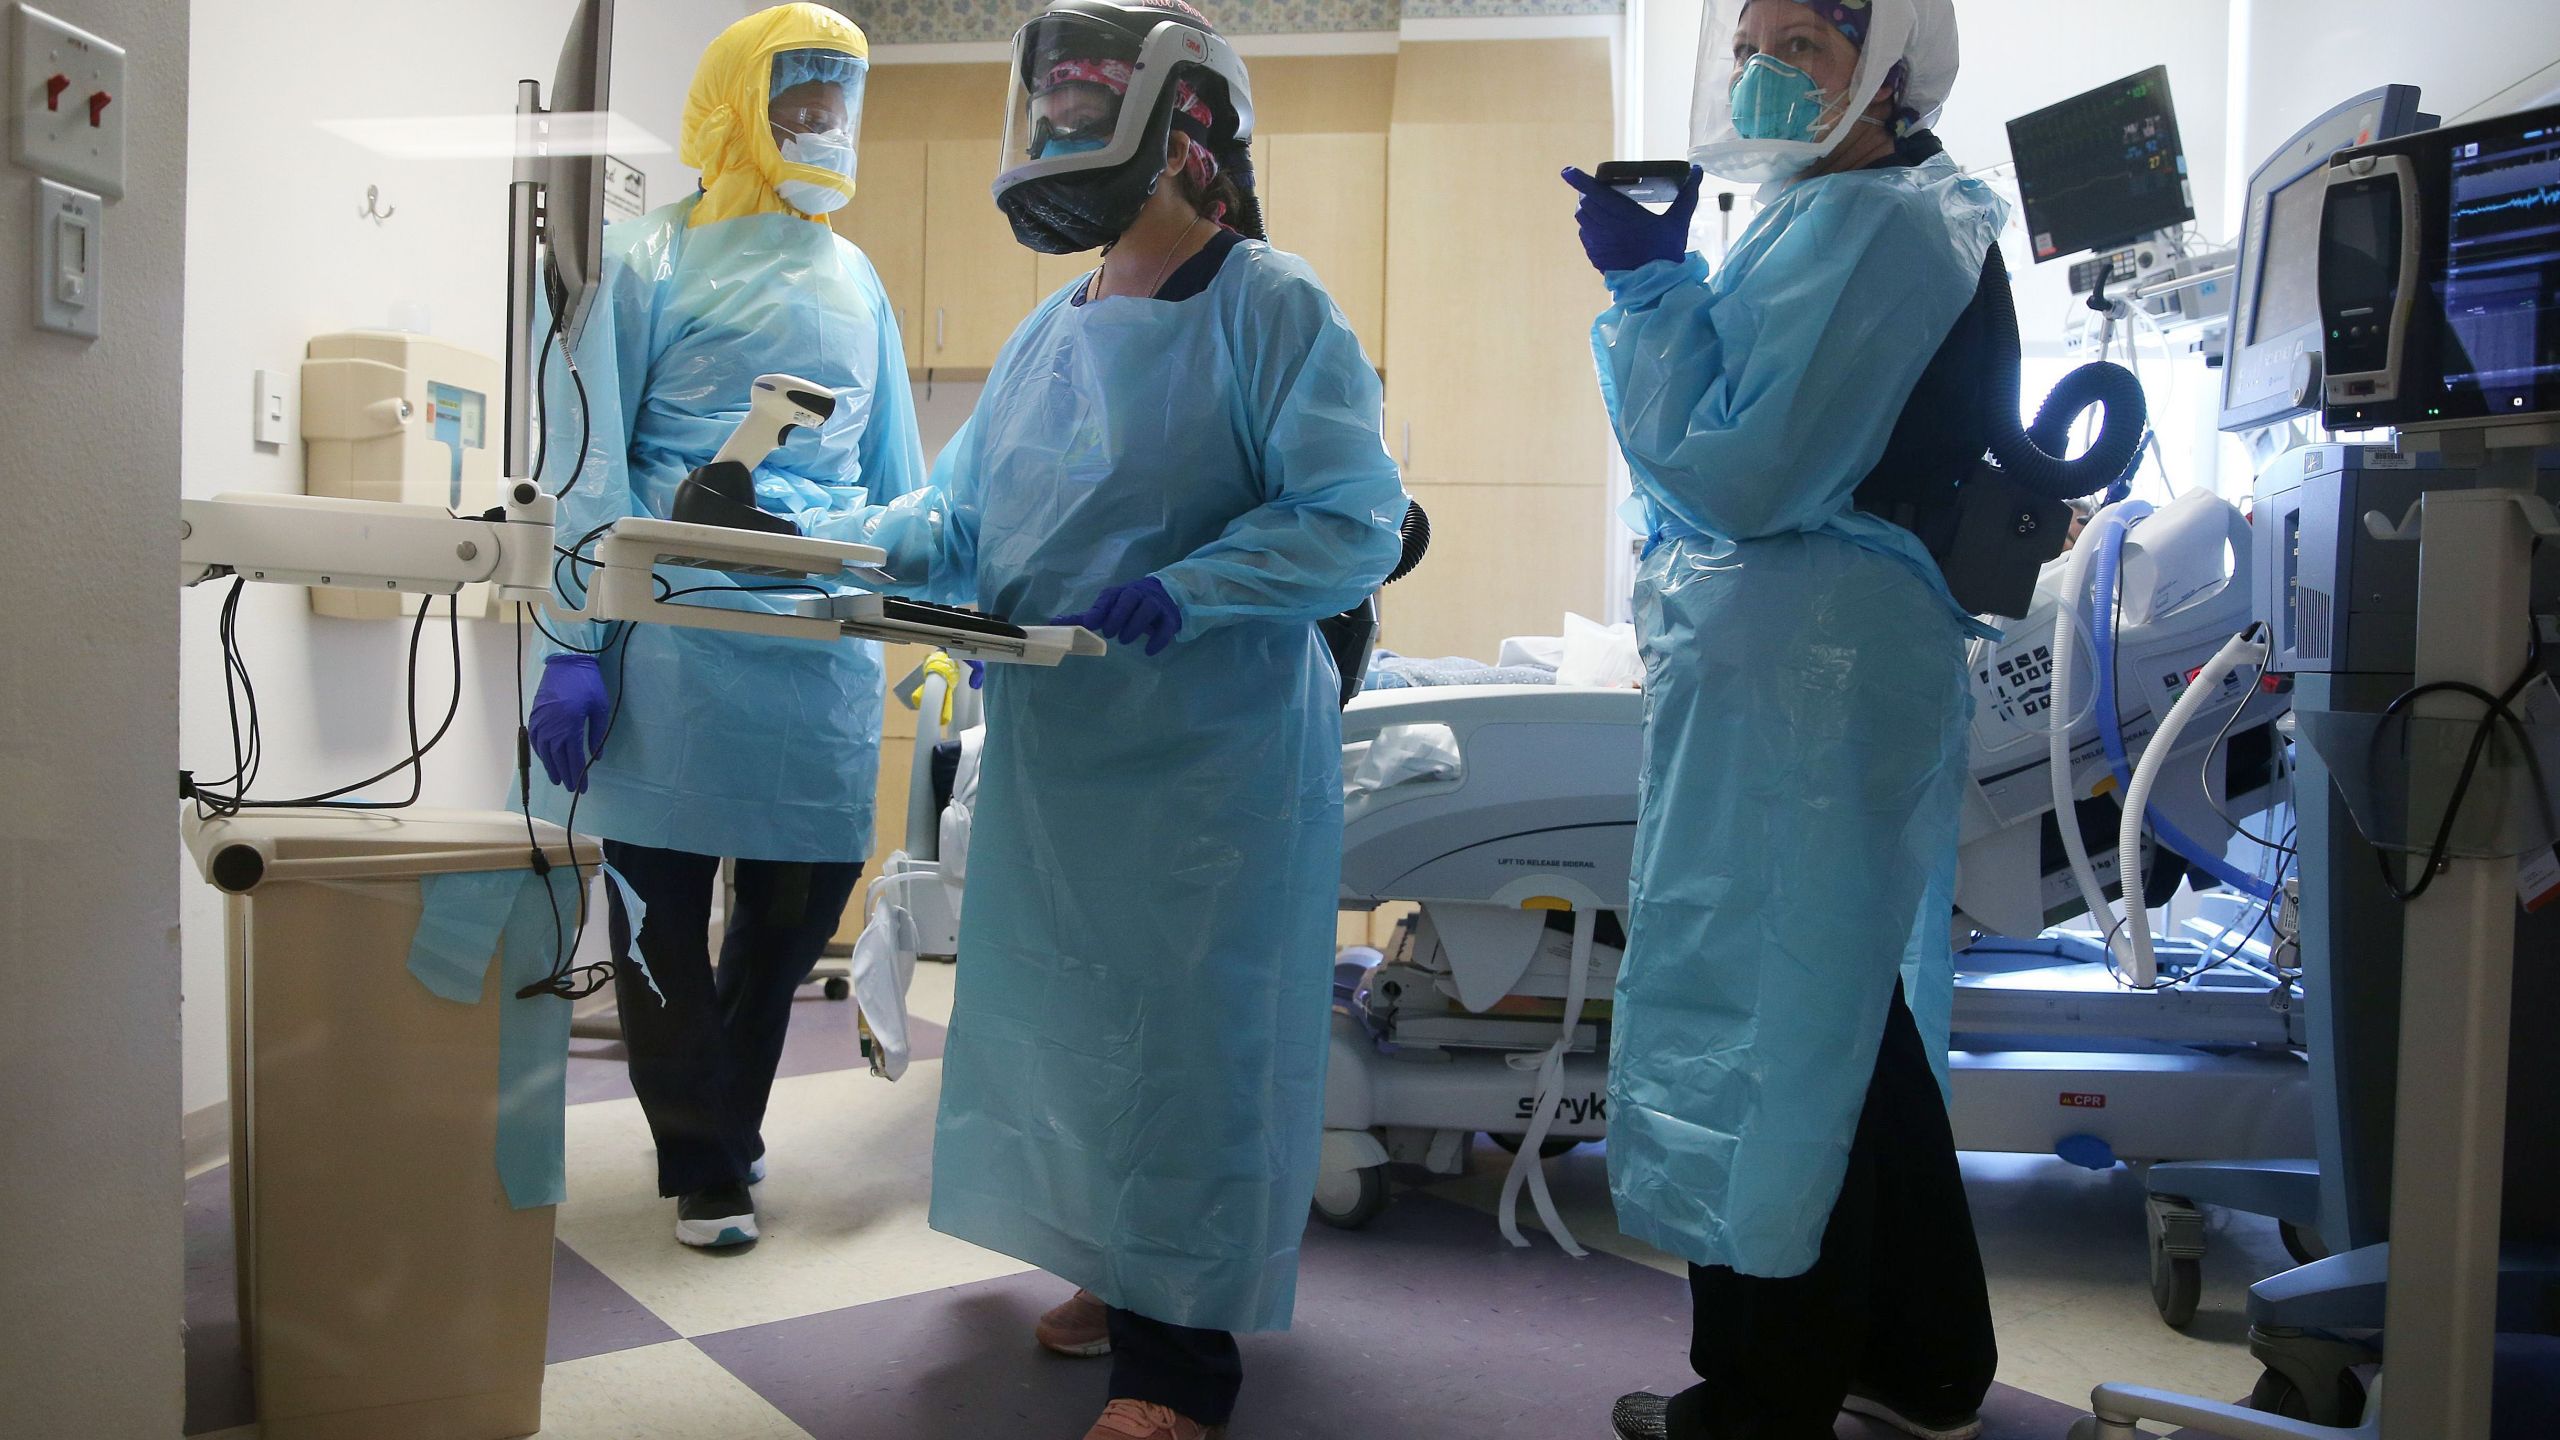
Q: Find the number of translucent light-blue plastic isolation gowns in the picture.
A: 3